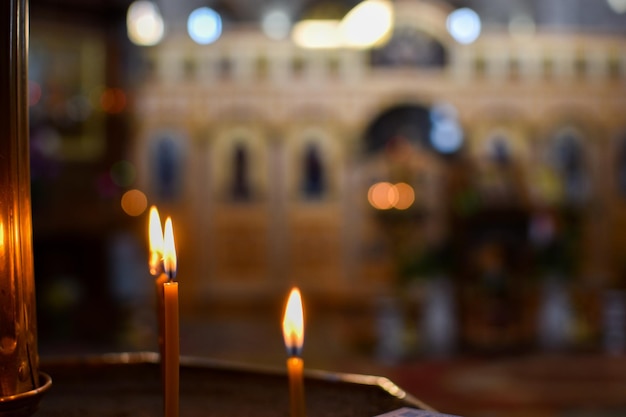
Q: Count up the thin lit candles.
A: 3